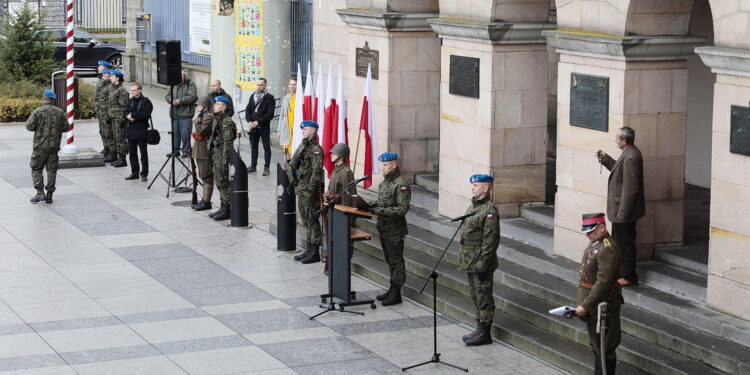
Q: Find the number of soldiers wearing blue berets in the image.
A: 8